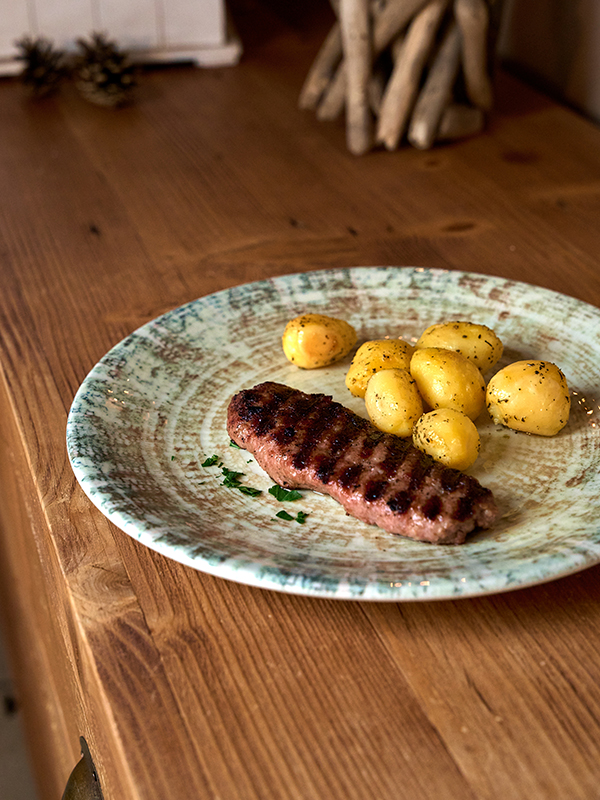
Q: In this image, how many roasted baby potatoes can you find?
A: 7